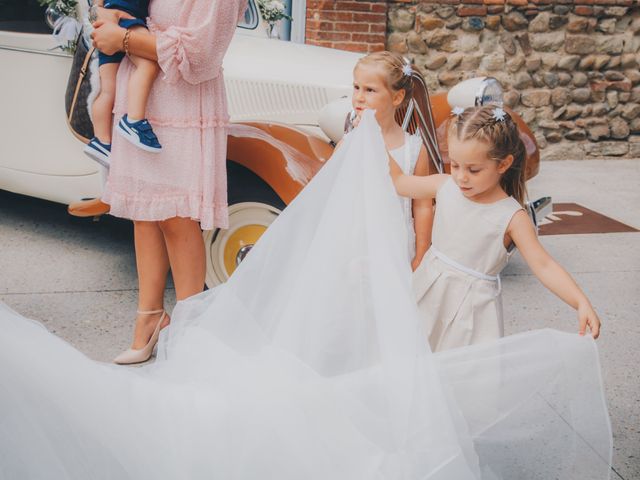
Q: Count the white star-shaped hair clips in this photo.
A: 3